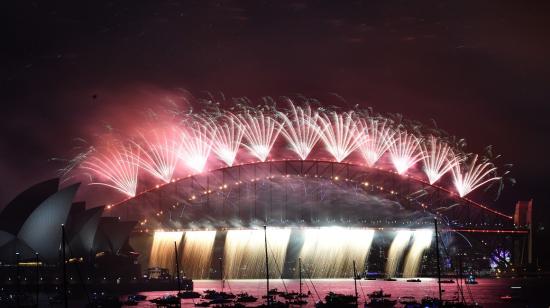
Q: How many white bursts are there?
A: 11